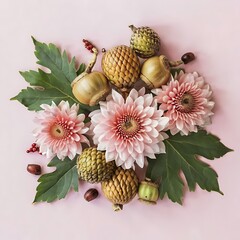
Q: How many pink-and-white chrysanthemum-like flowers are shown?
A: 3